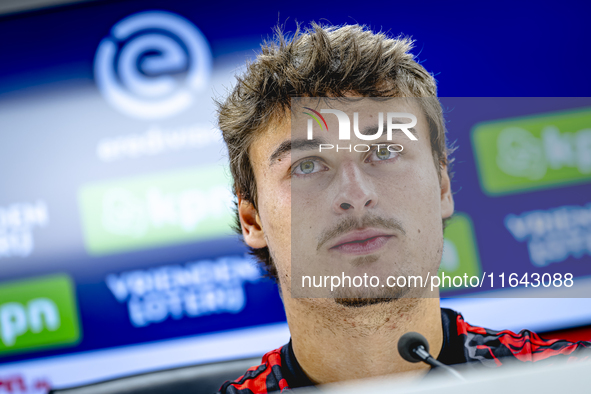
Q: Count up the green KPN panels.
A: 4